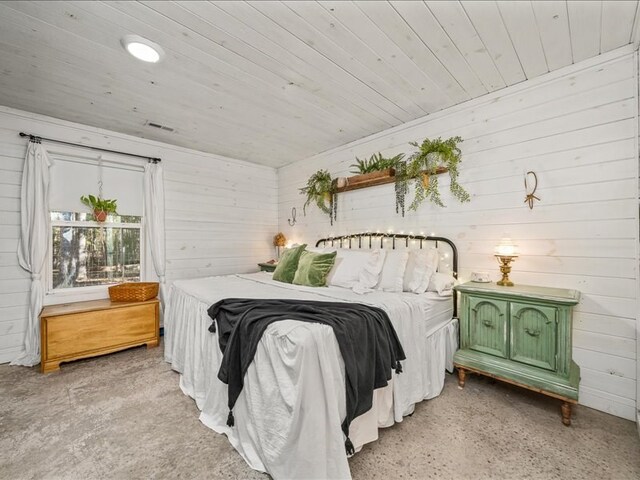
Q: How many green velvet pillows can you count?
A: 2